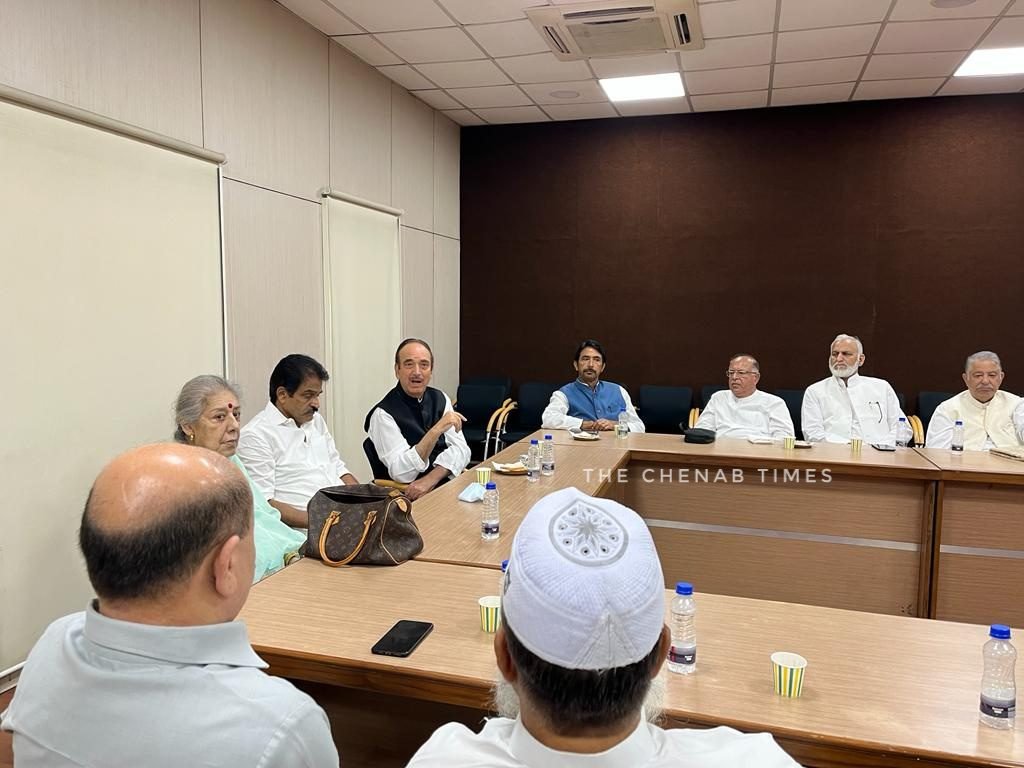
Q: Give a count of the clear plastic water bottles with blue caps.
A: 9